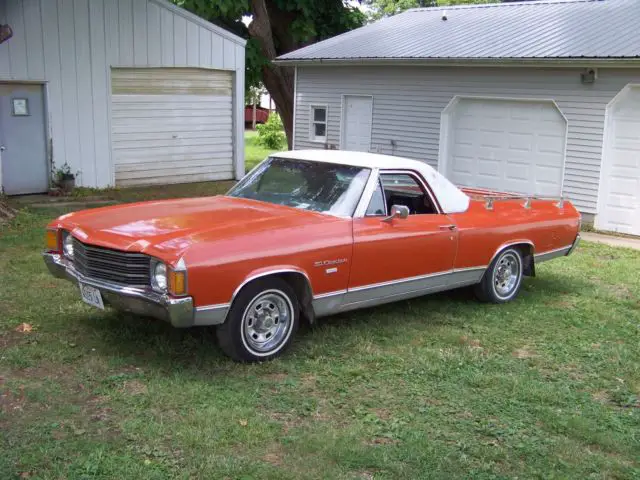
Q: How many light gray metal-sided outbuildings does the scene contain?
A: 2